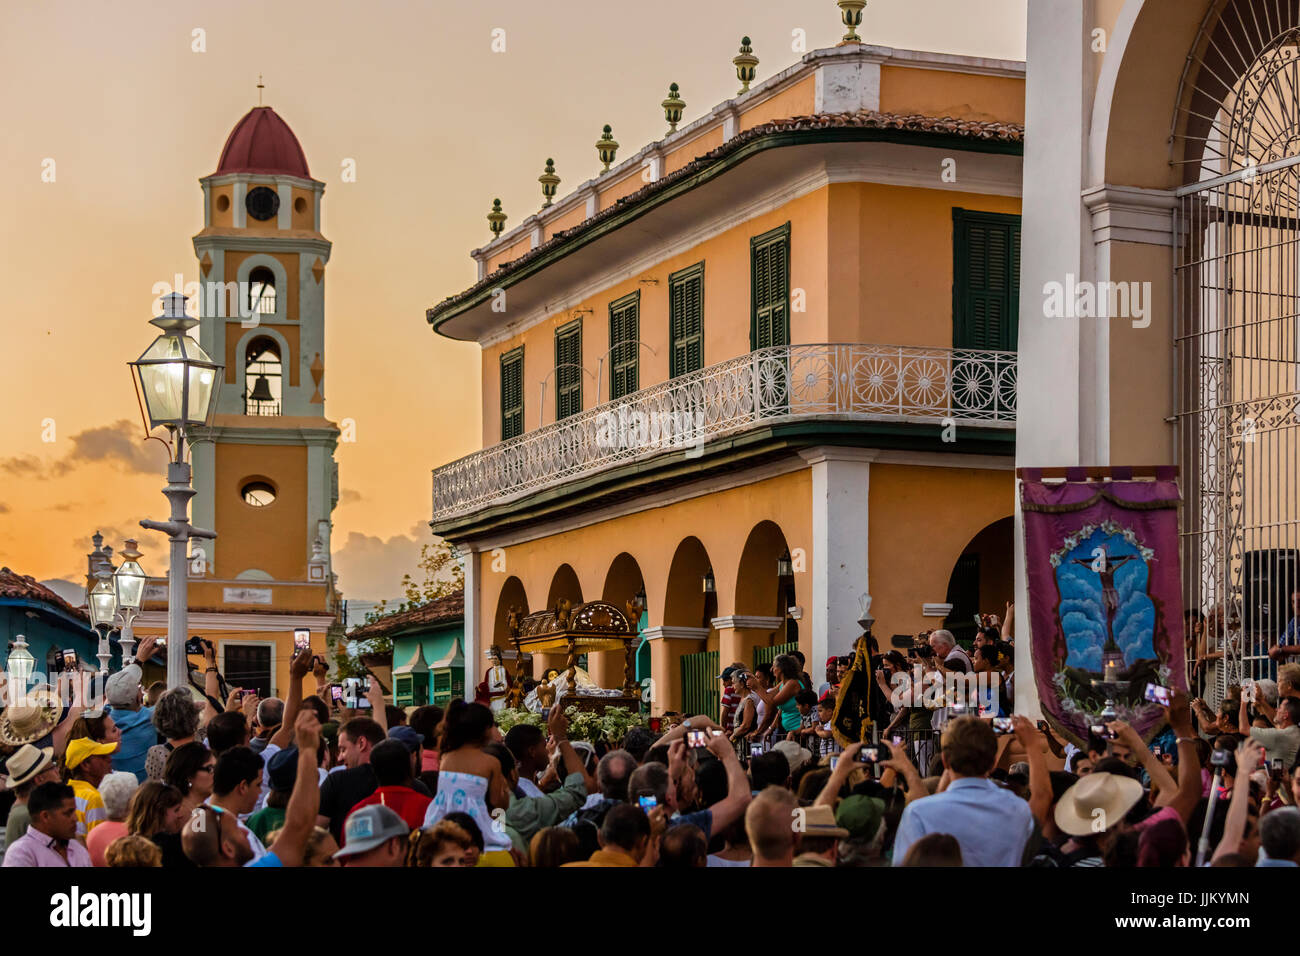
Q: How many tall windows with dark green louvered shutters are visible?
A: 6